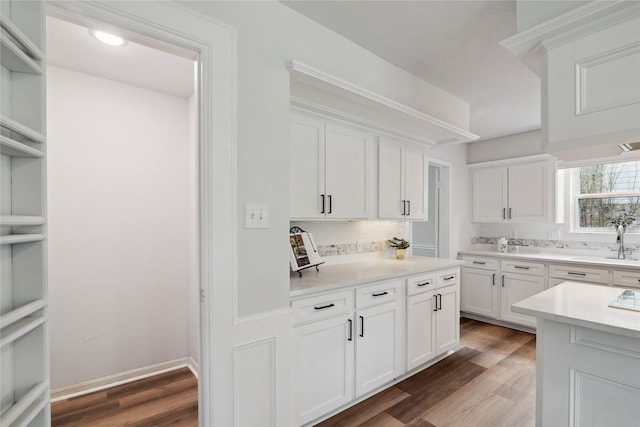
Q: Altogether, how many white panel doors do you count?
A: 12